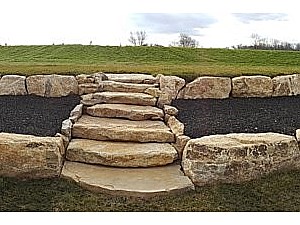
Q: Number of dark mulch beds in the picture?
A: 2